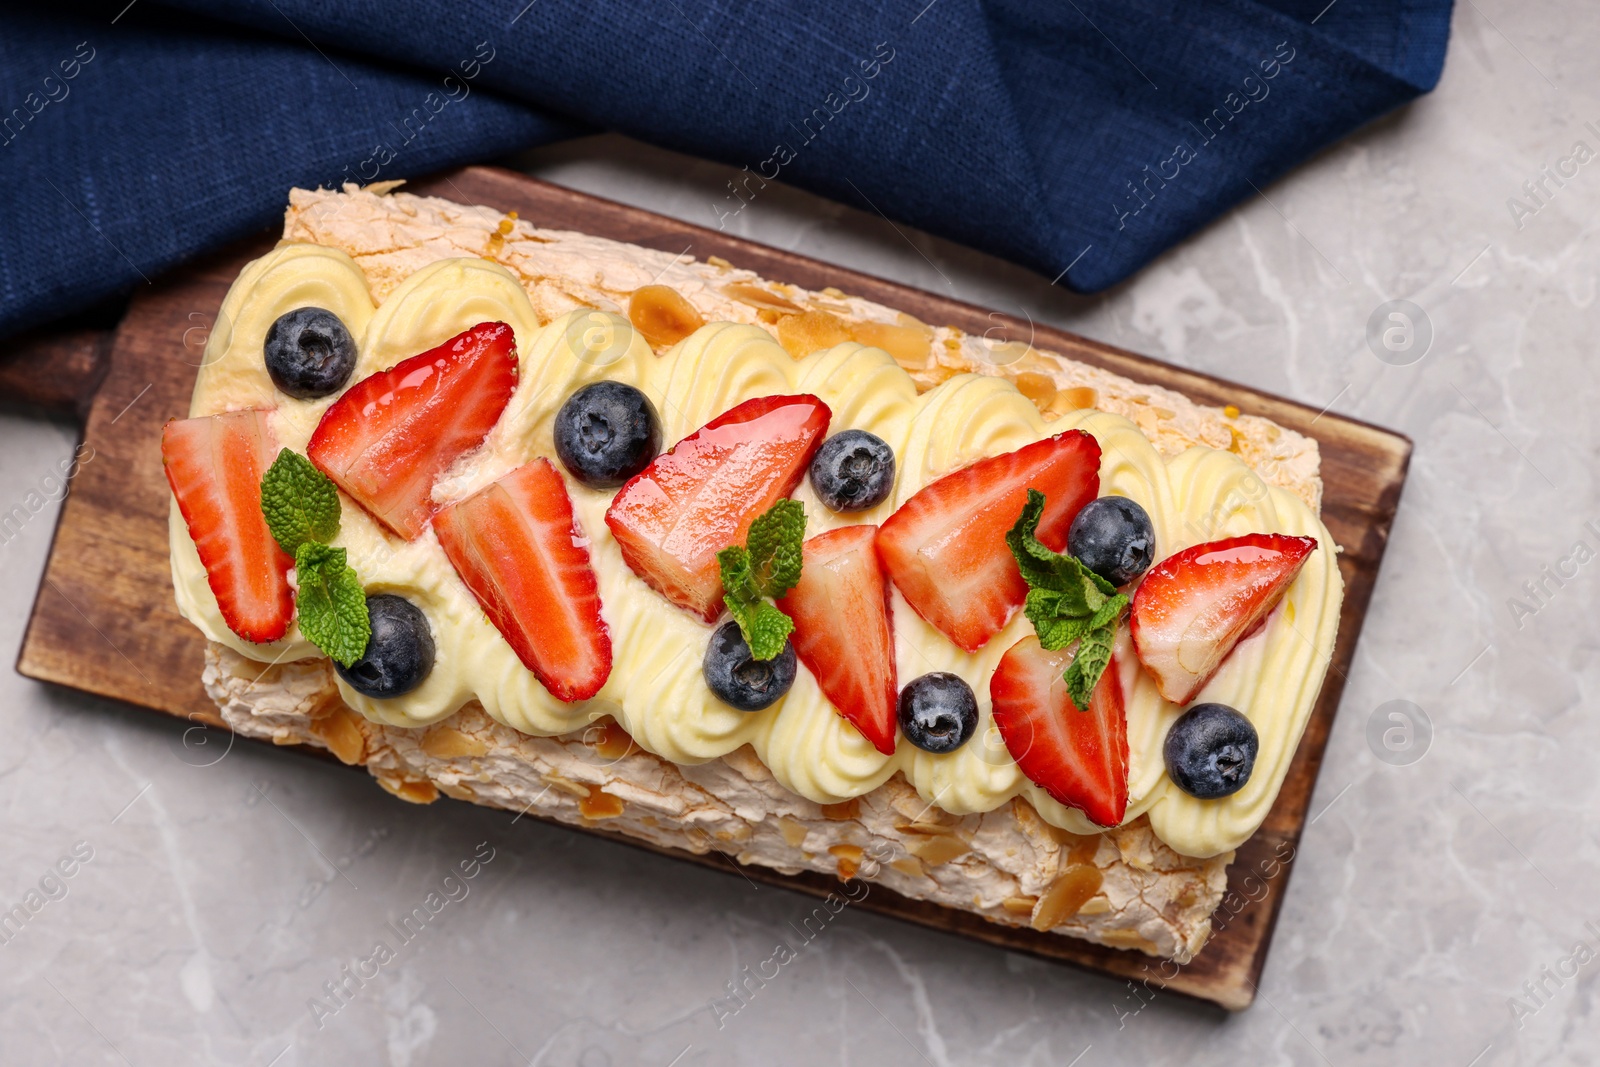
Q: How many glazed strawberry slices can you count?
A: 8